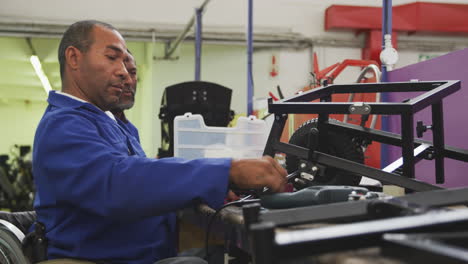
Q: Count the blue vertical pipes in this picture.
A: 3